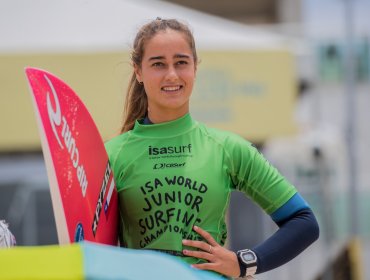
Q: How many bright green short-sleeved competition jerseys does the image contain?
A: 1